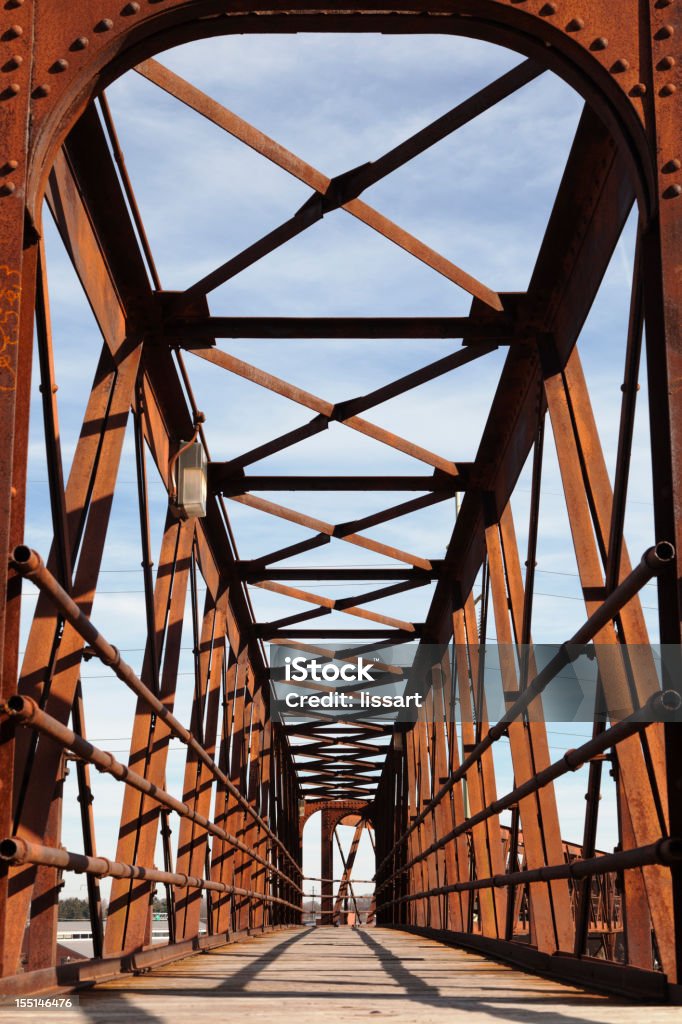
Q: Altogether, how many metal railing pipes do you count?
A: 6